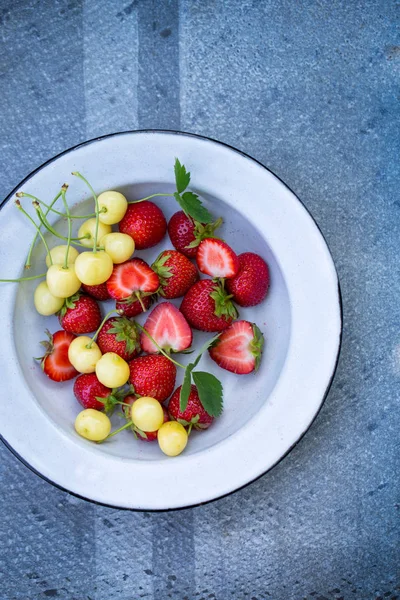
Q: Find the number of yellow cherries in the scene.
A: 12